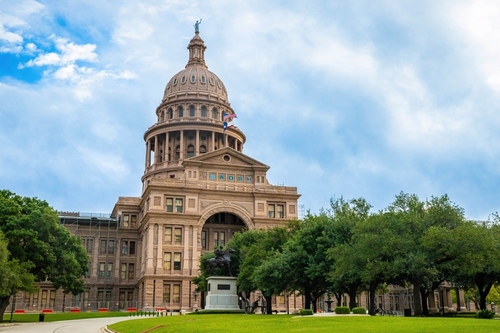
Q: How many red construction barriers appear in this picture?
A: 6